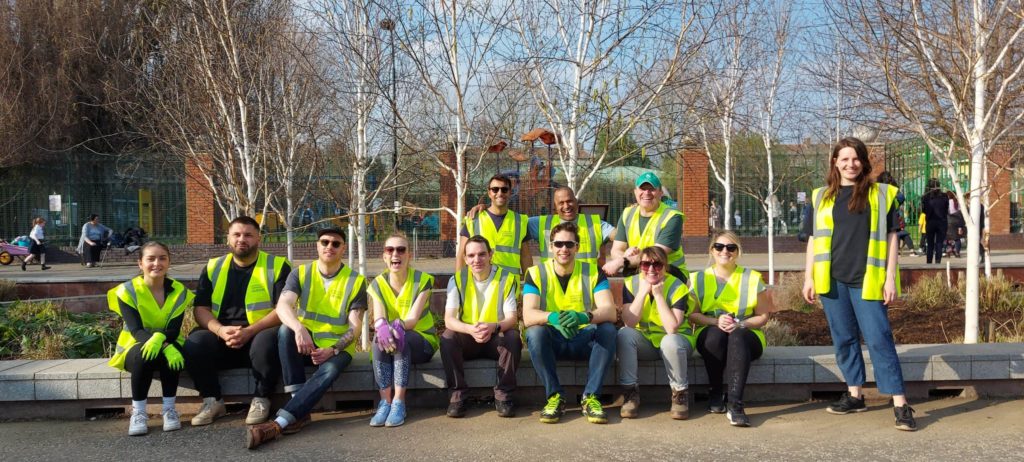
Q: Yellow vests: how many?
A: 12